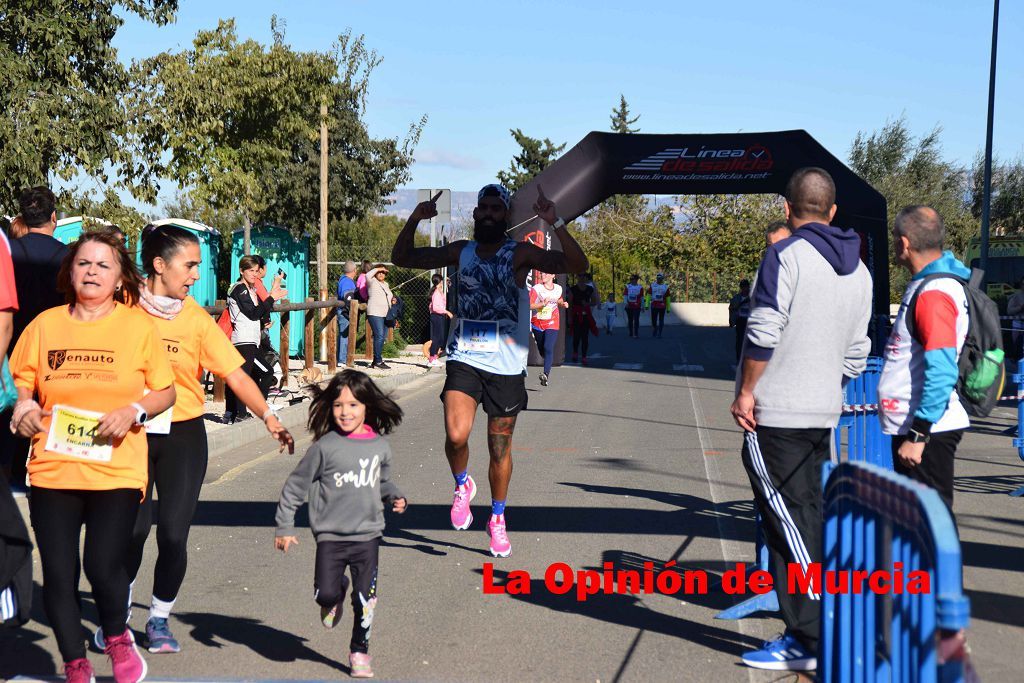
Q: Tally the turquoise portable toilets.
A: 3